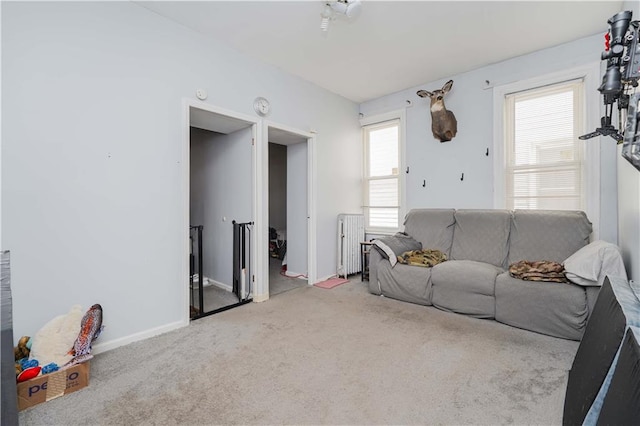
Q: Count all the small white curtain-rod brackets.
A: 3